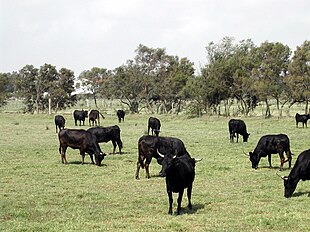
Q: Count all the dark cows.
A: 13